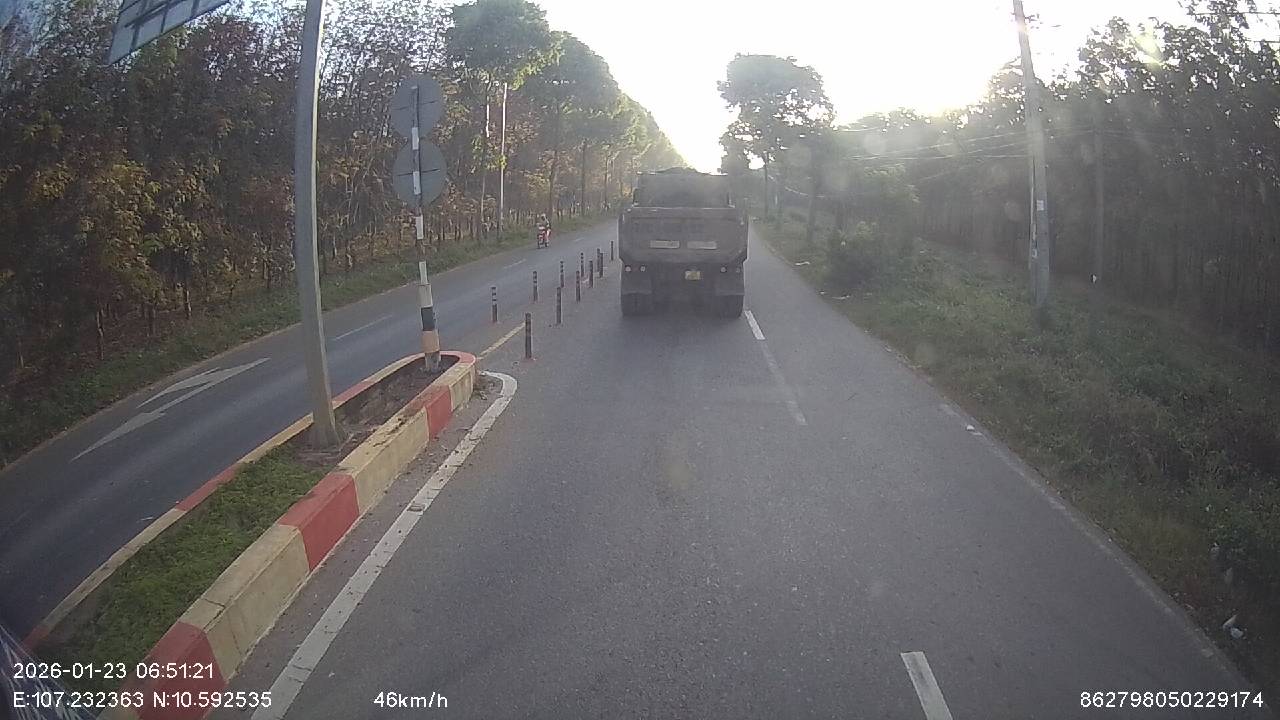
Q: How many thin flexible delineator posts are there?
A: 11